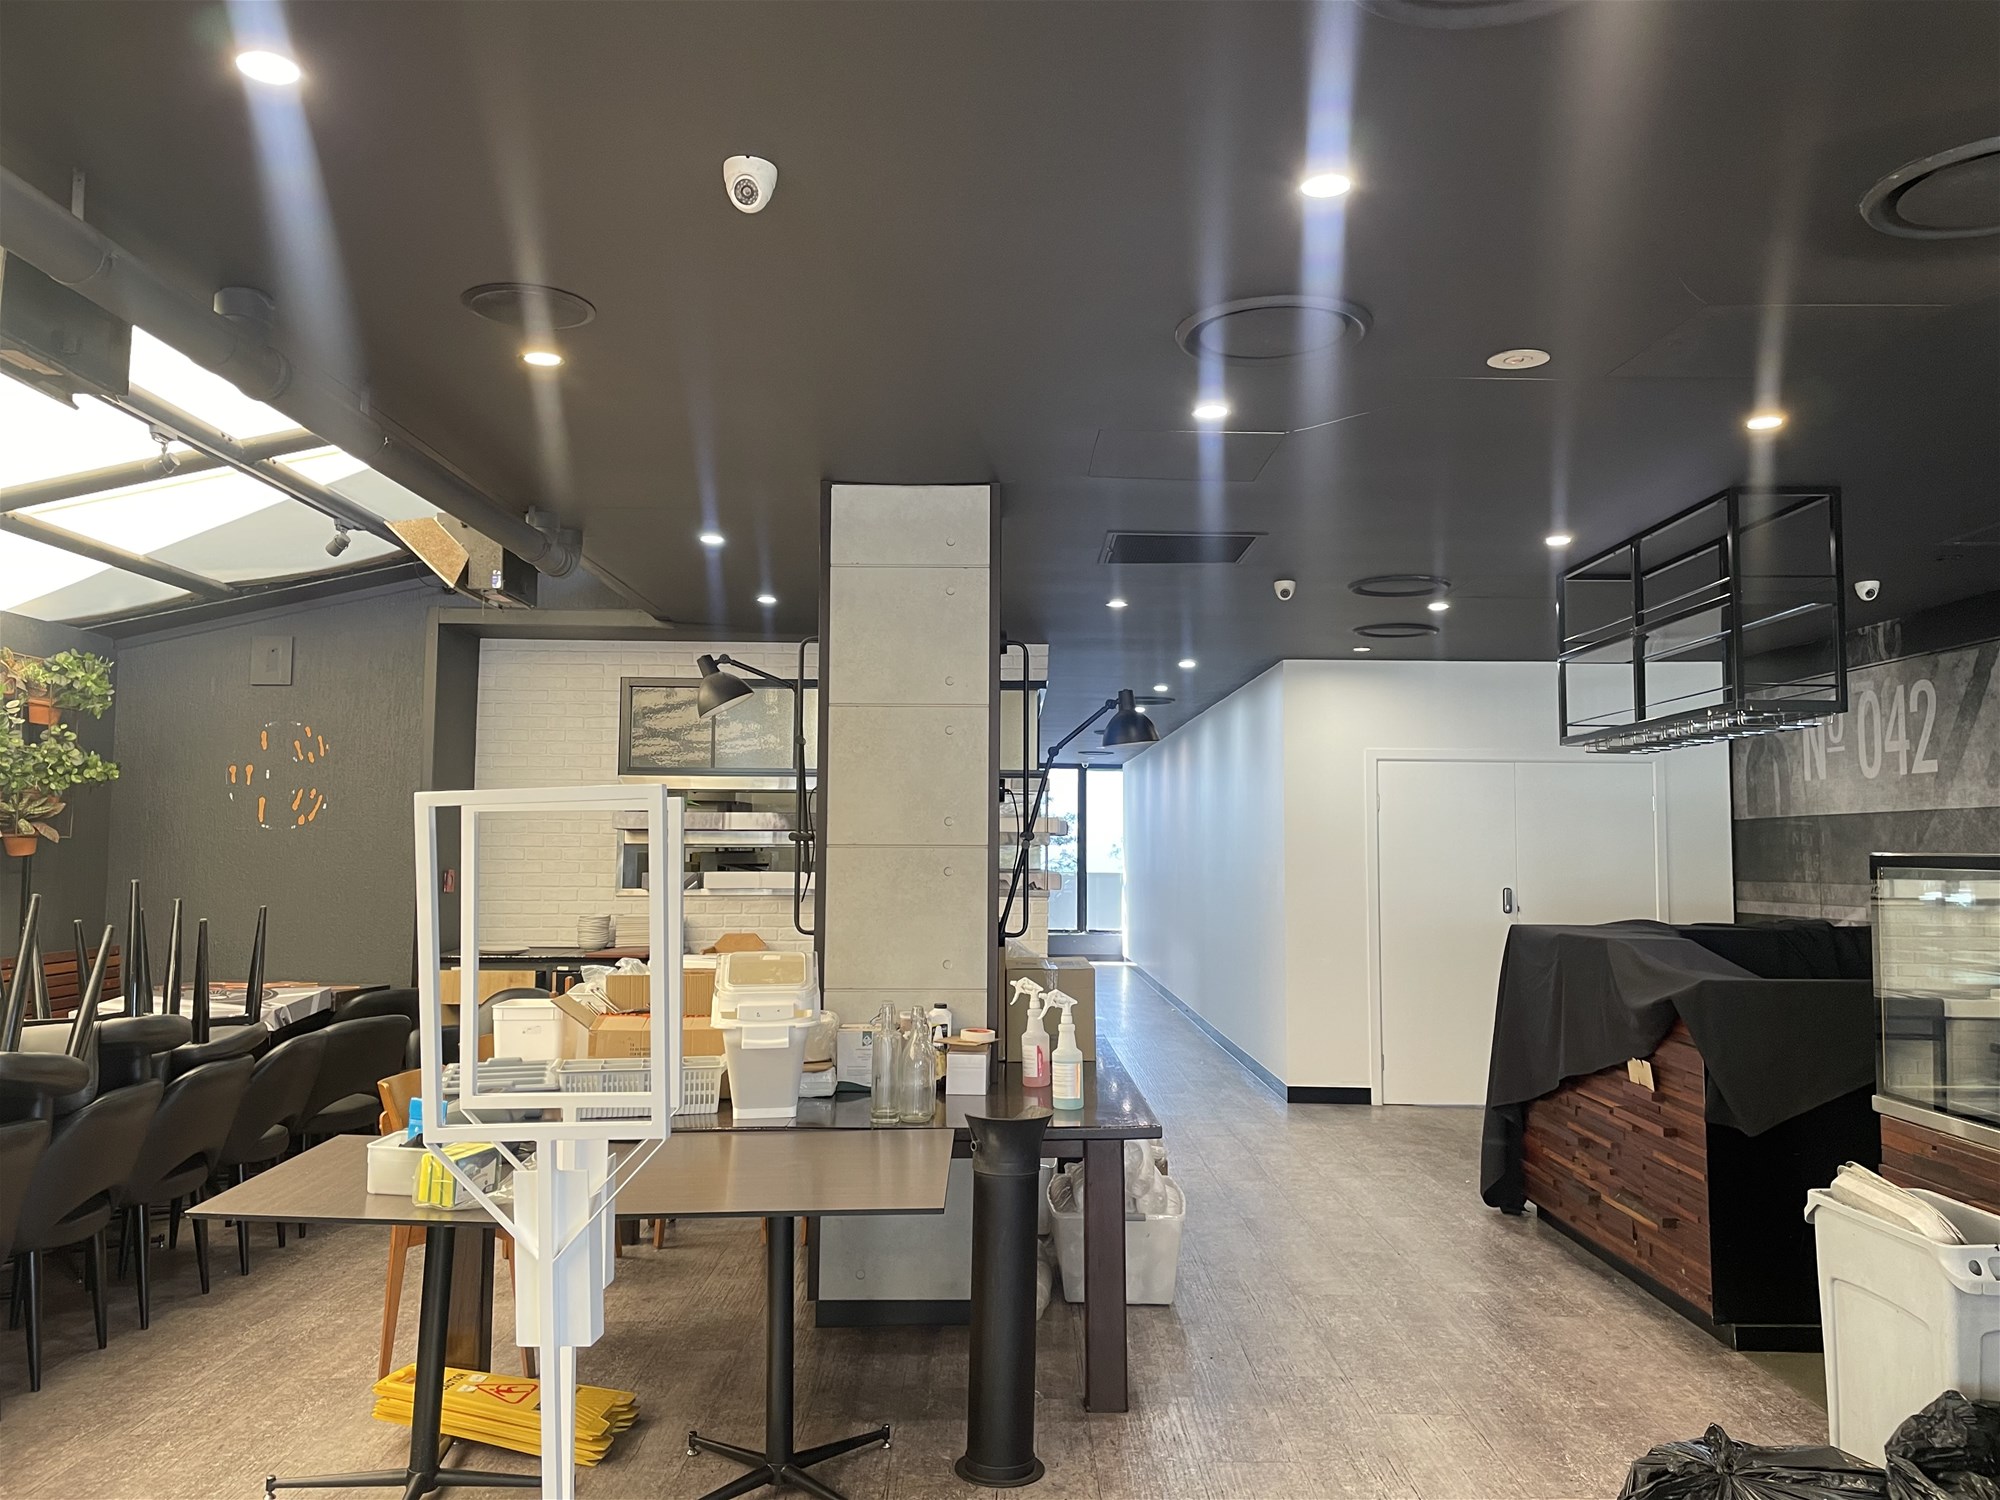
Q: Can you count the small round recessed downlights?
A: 14